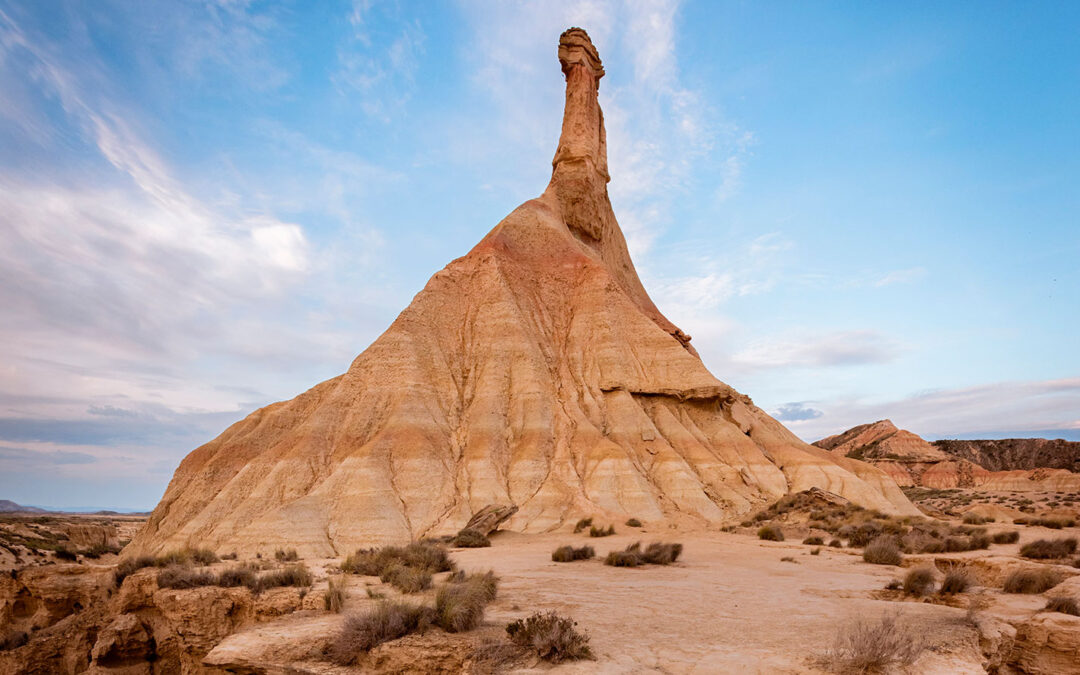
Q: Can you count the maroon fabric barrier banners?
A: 0